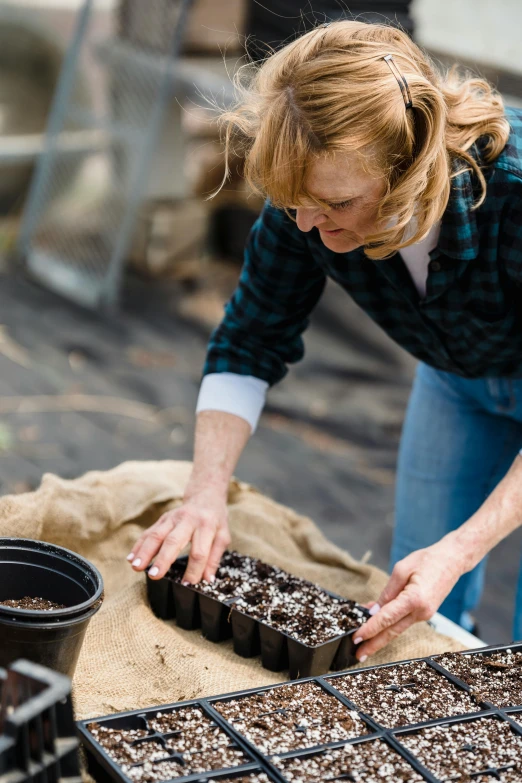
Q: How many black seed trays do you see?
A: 2